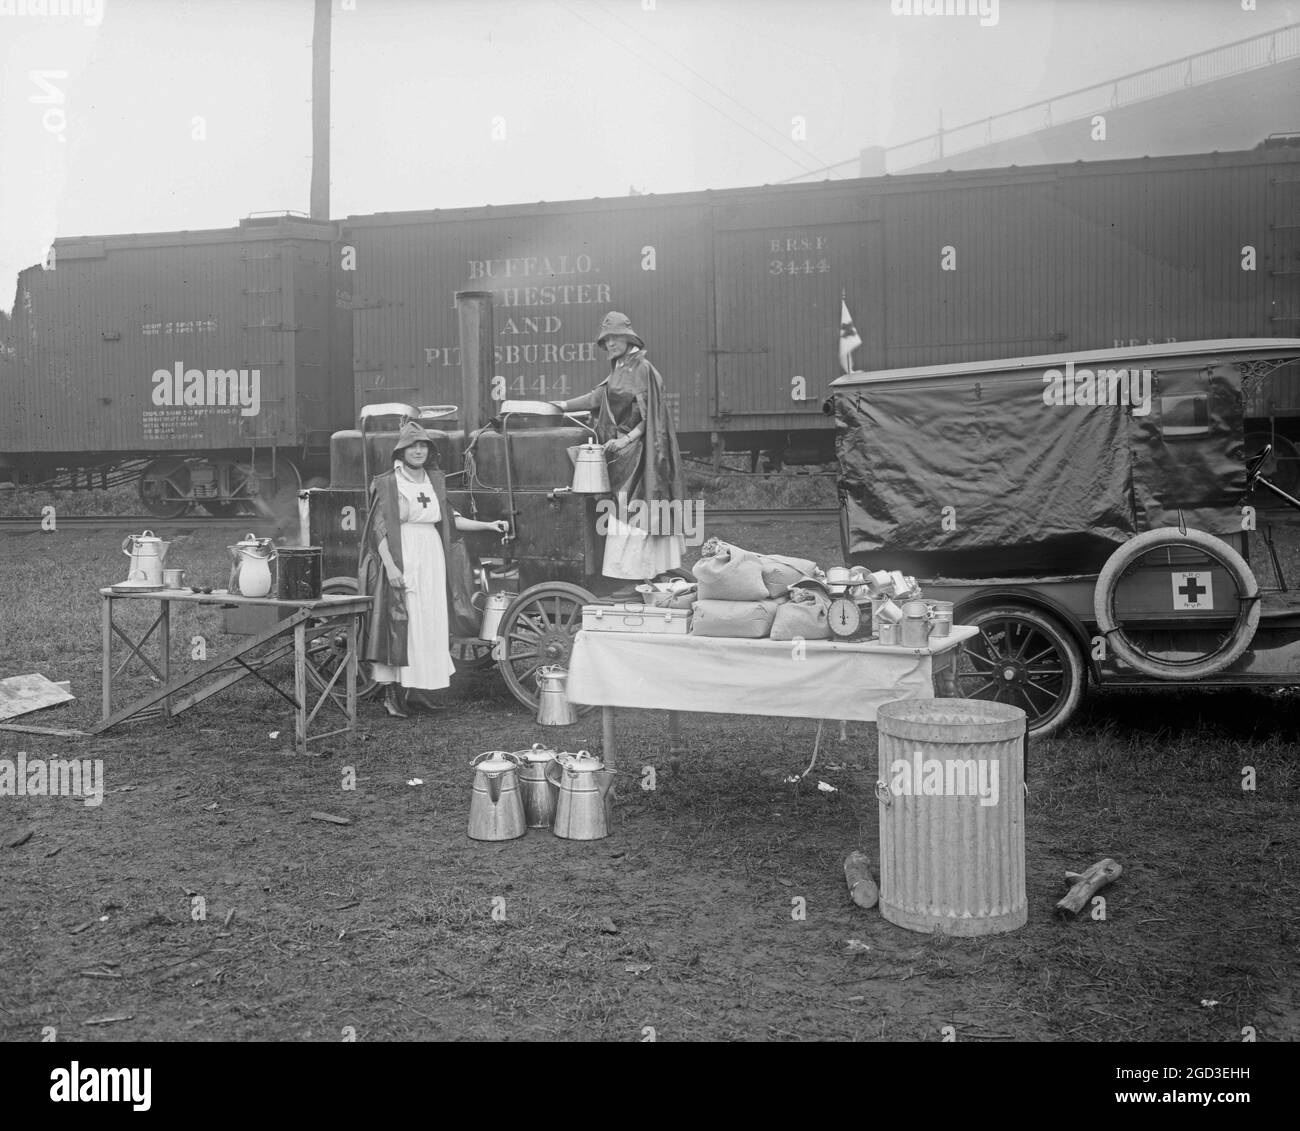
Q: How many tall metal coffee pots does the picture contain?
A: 8